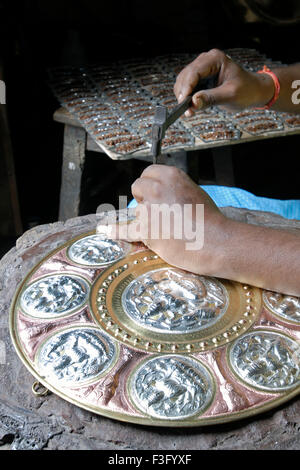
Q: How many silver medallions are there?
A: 7